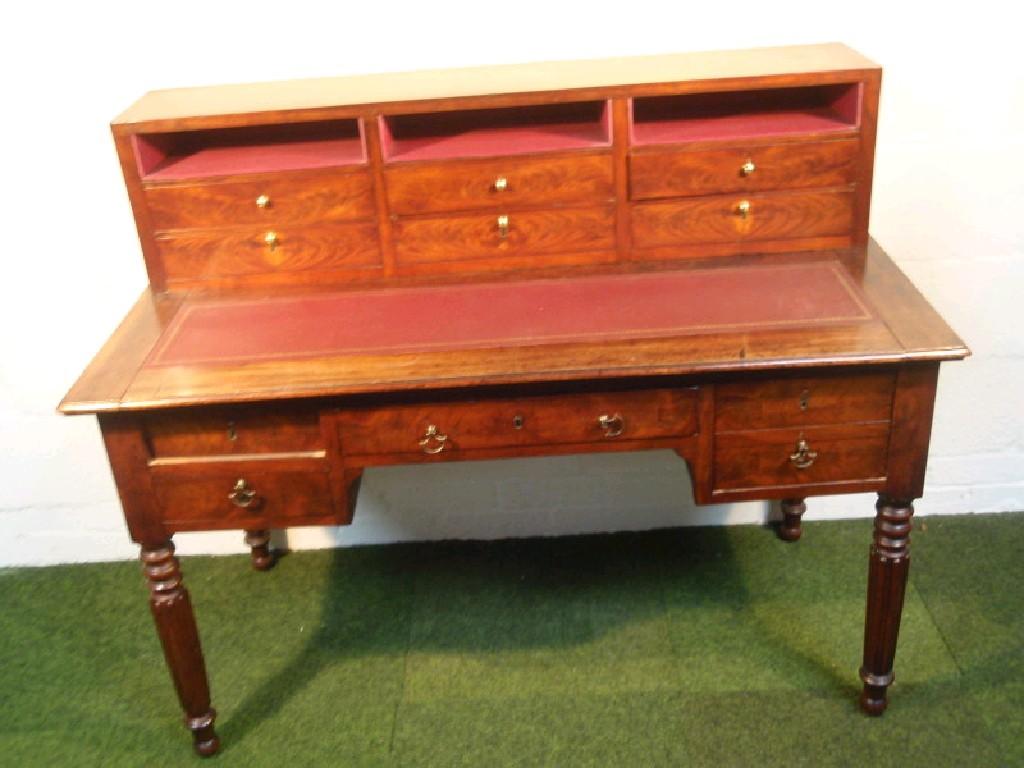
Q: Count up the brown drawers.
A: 11